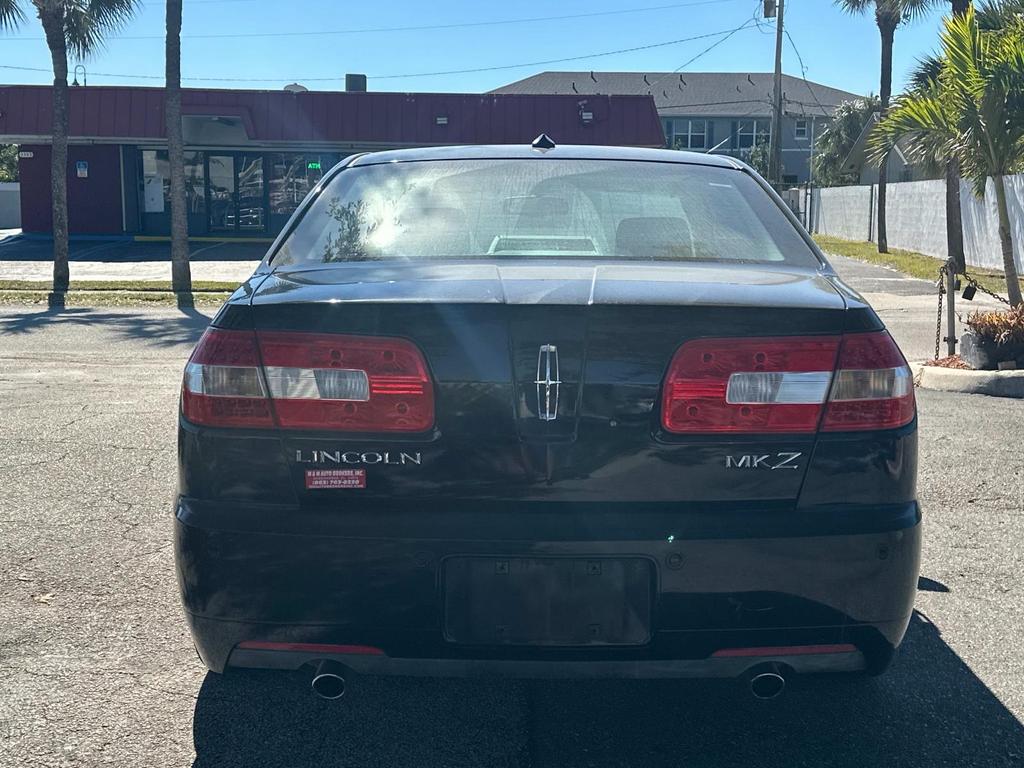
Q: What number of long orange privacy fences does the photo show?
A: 0